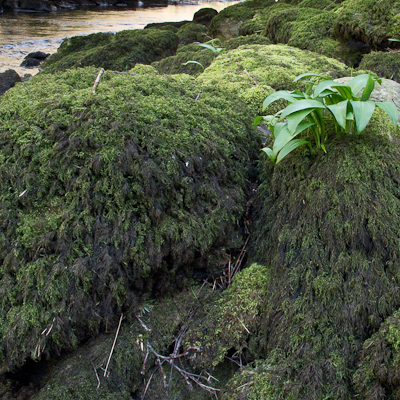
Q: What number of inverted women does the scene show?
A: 0